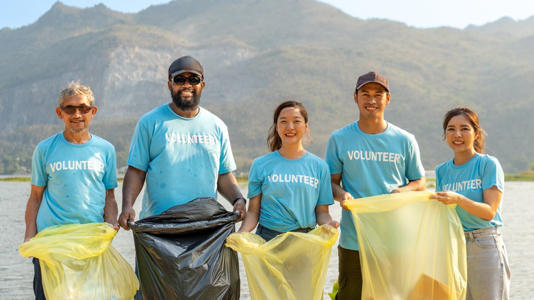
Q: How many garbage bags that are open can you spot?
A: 4